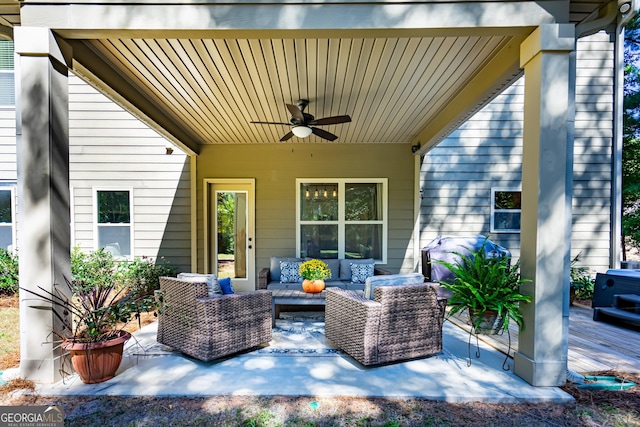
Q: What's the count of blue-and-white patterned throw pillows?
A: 2